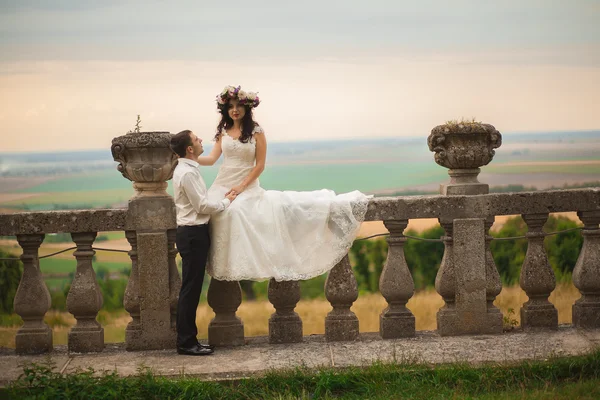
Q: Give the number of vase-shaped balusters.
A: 12